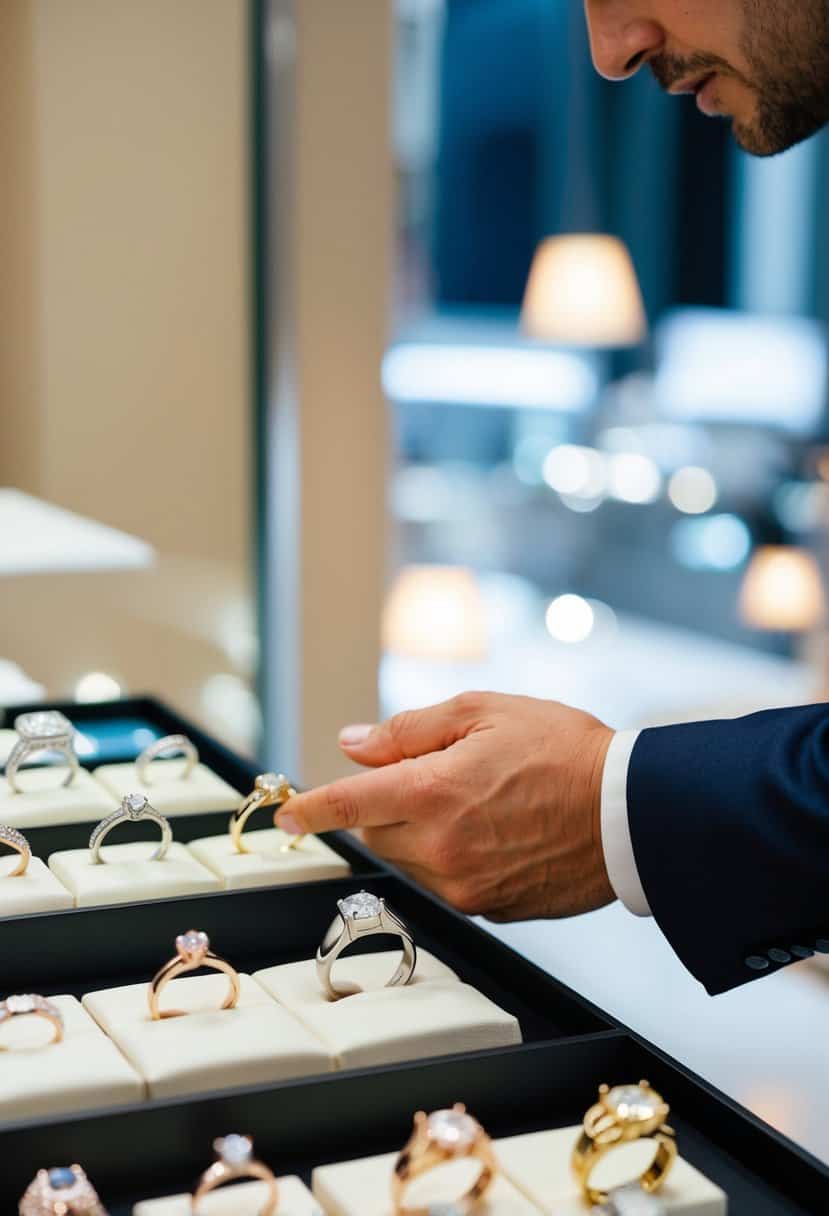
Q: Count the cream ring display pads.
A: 11